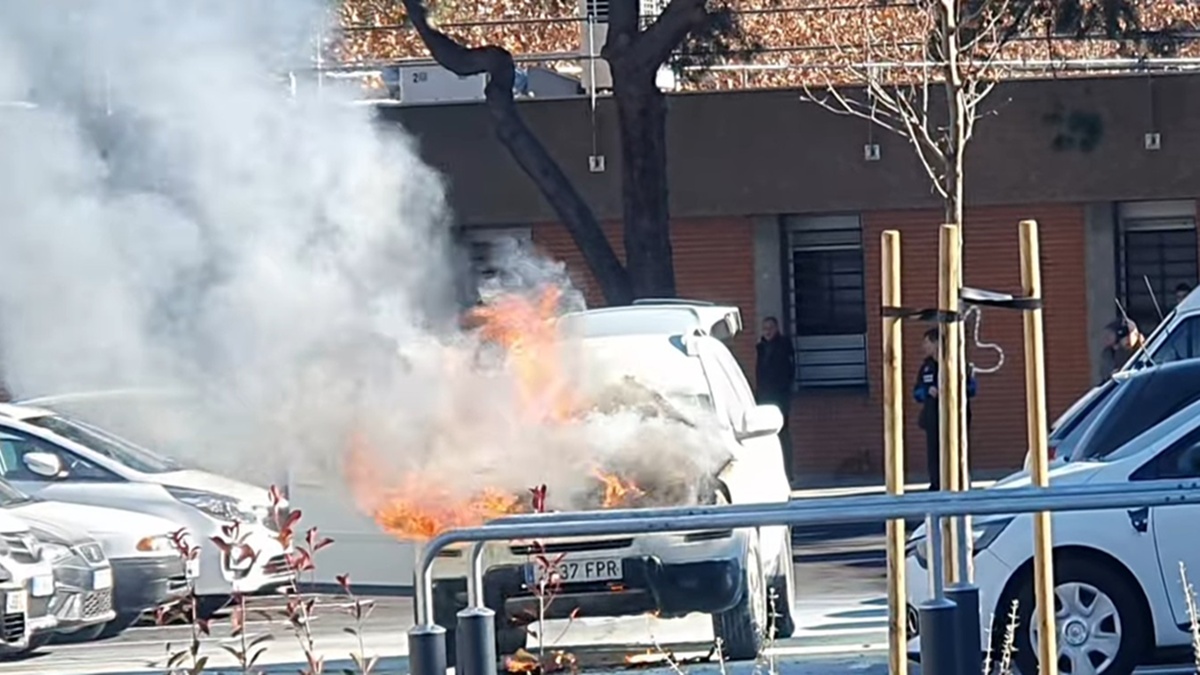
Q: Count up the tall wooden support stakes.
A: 3